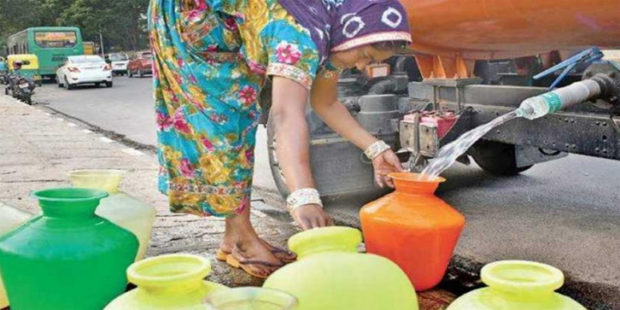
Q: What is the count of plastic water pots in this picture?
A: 8